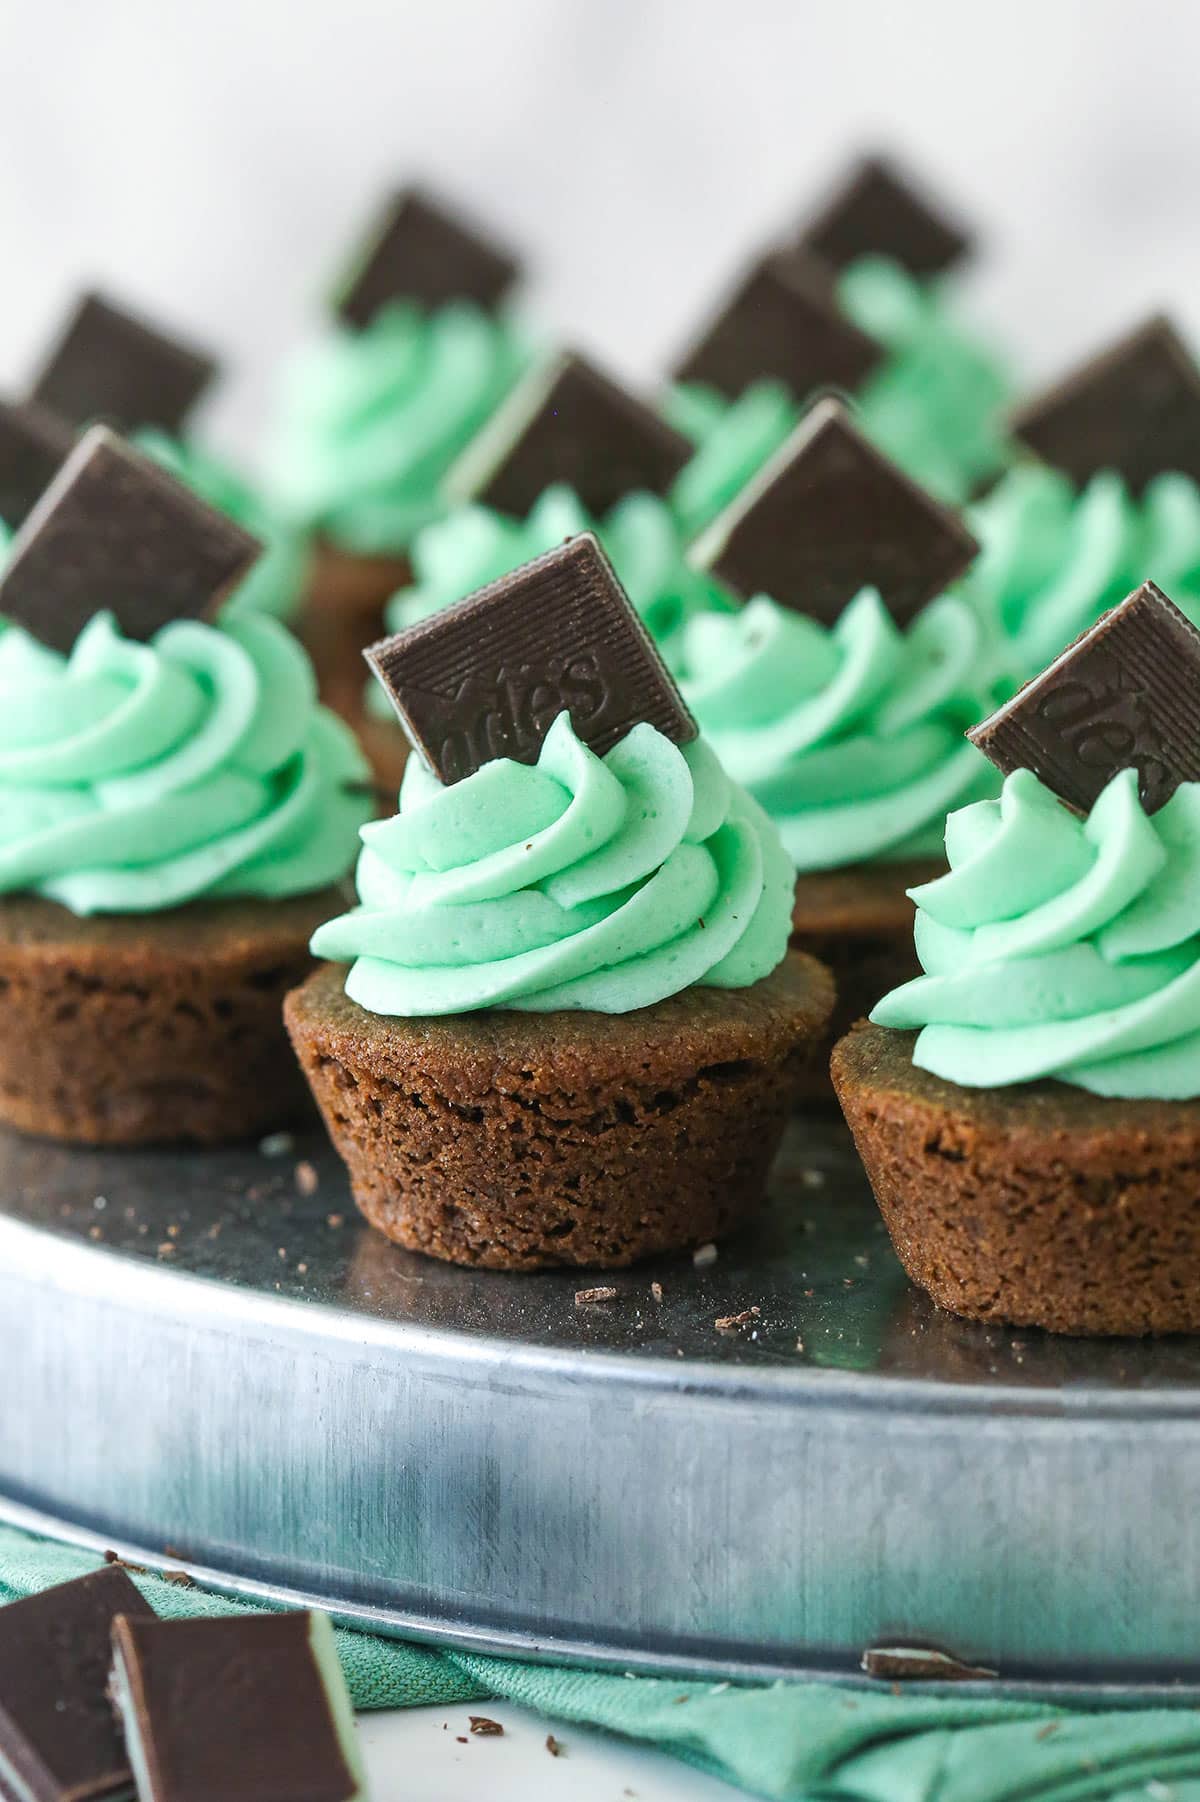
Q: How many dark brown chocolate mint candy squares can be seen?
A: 13